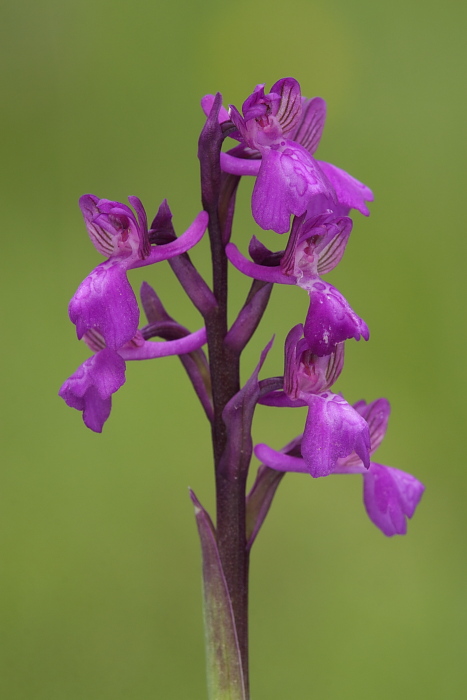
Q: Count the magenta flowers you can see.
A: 7